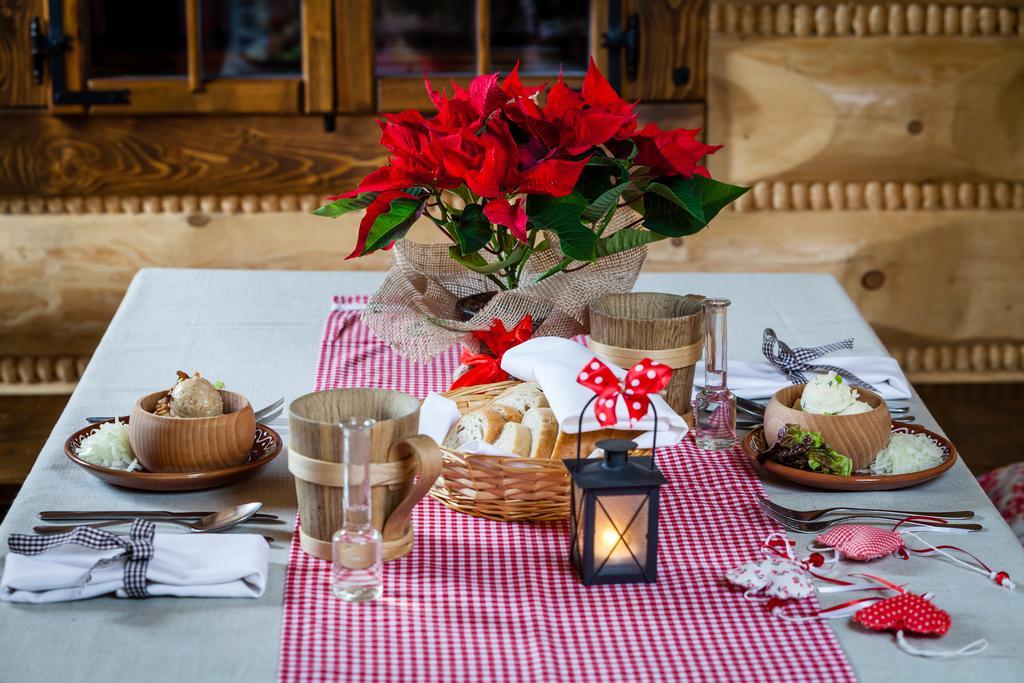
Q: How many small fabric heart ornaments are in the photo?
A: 3